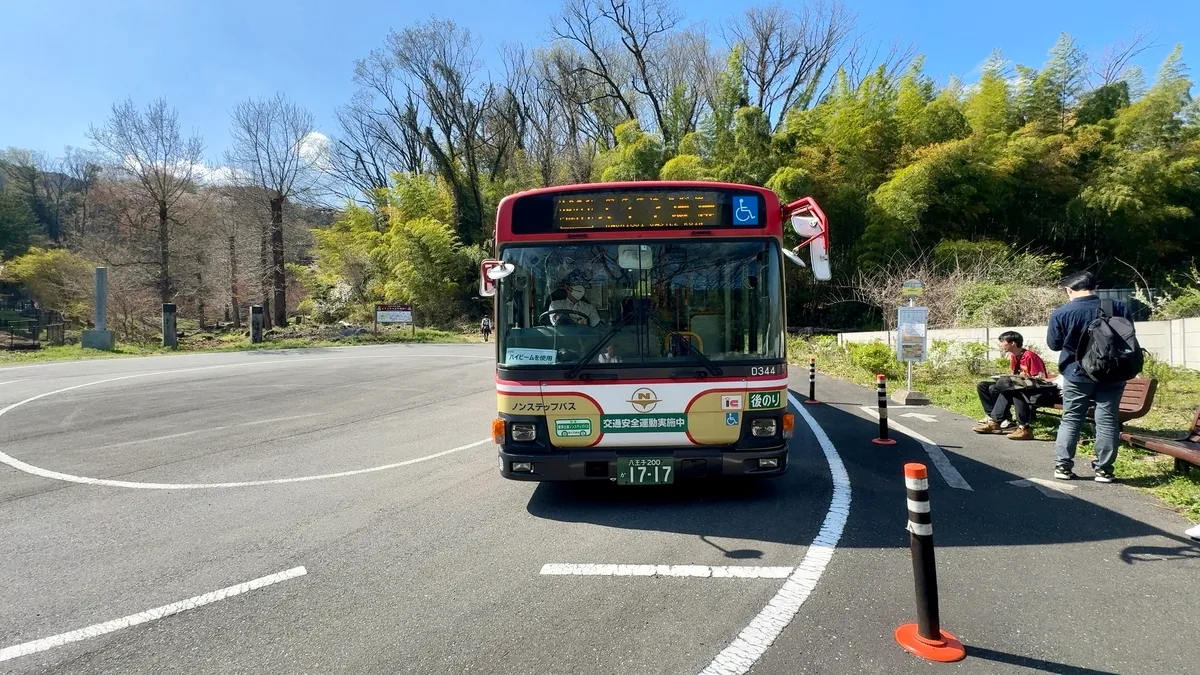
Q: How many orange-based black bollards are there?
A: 3